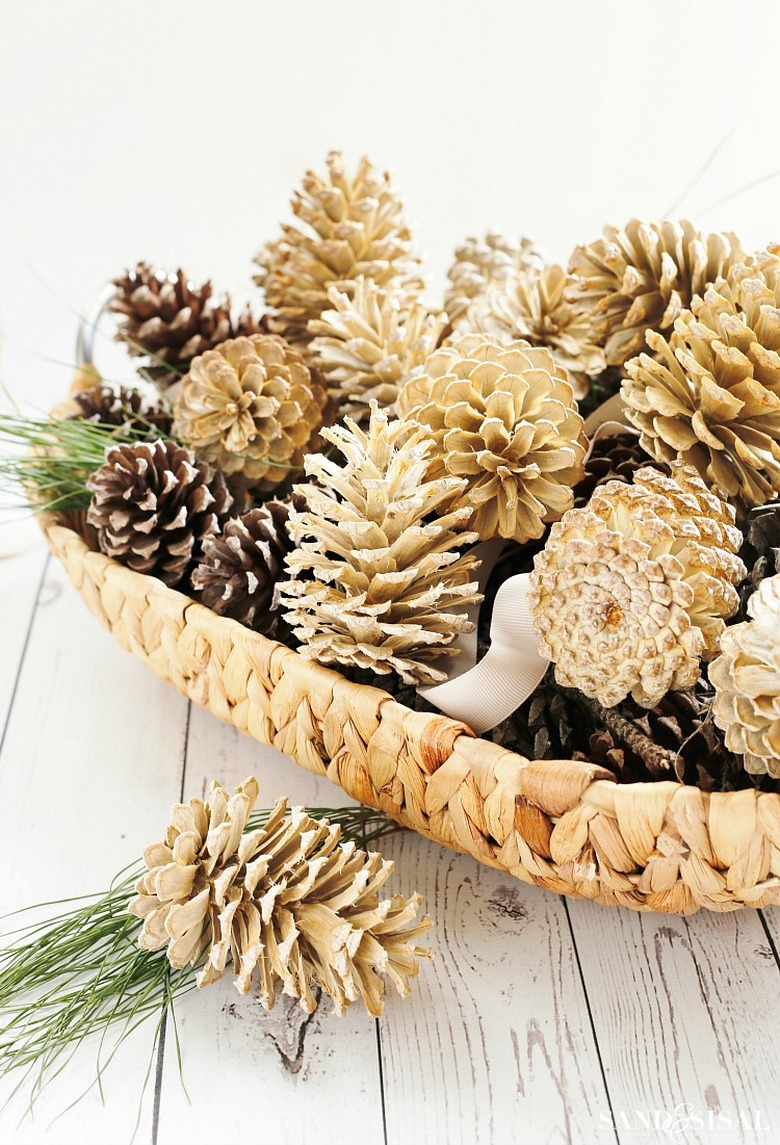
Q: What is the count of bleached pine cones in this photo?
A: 12